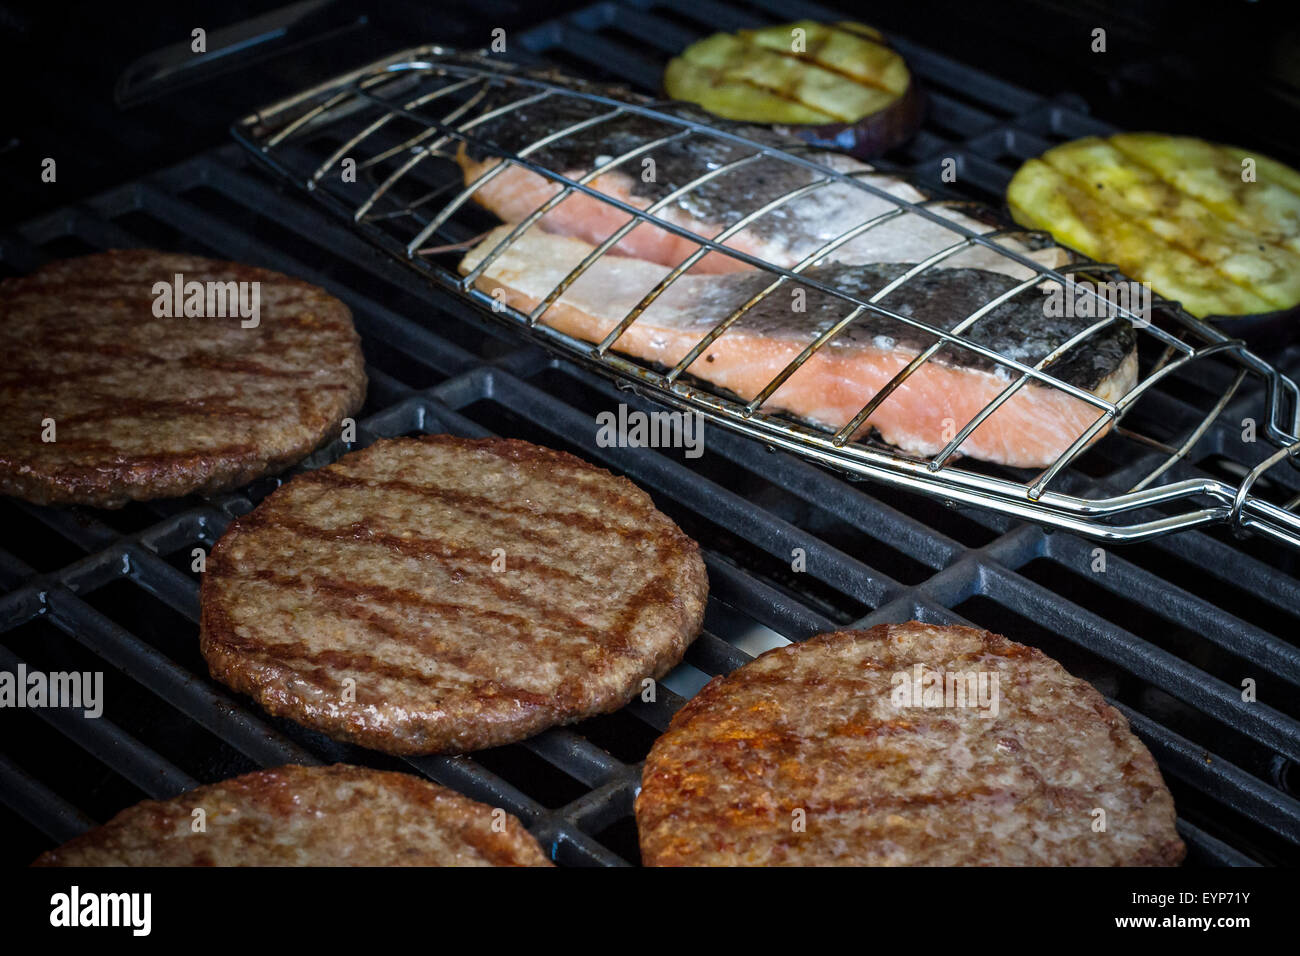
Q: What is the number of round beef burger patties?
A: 4